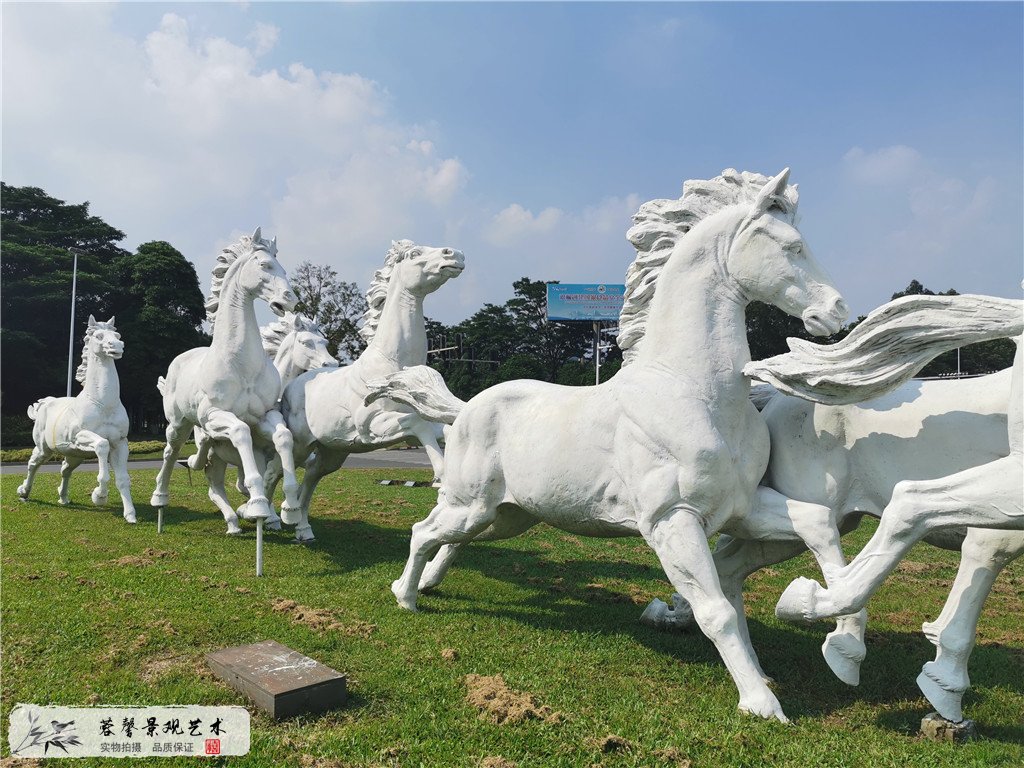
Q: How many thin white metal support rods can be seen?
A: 2